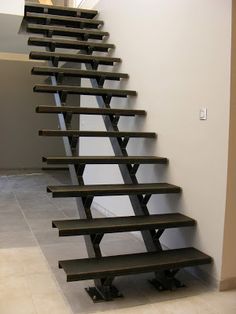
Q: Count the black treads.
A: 13